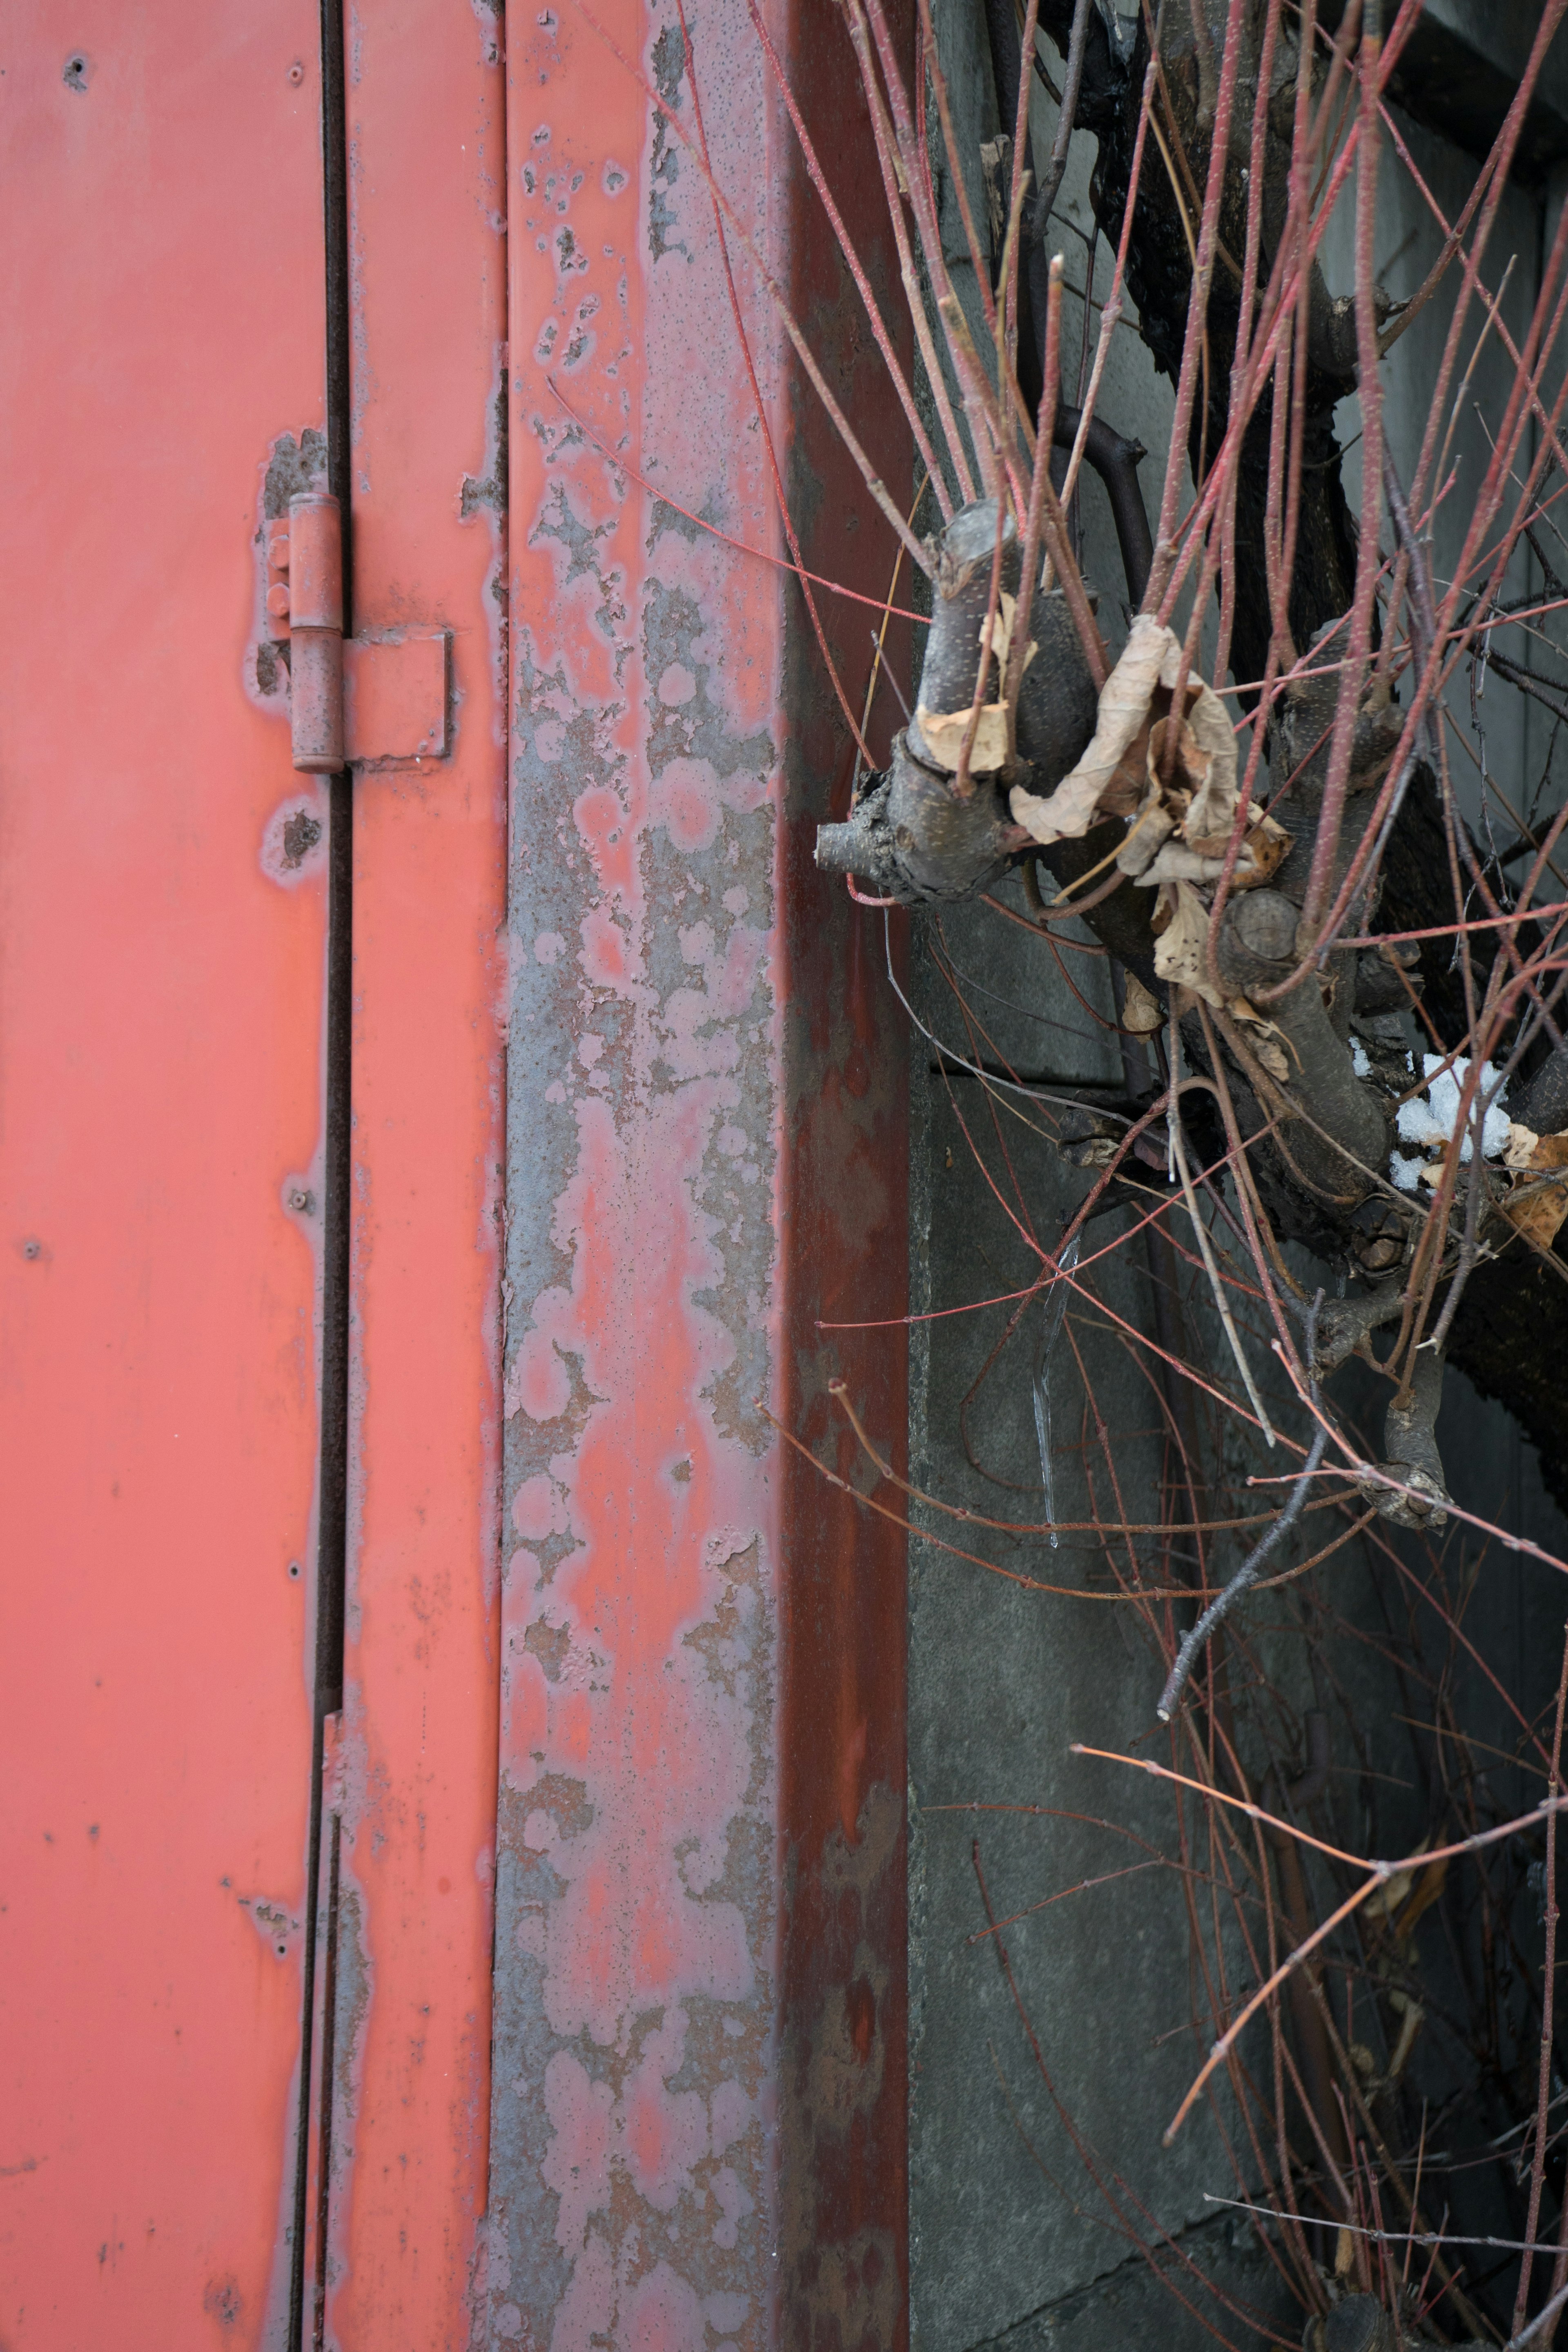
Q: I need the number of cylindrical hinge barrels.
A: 2